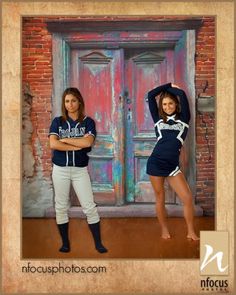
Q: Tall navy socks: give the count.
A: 2